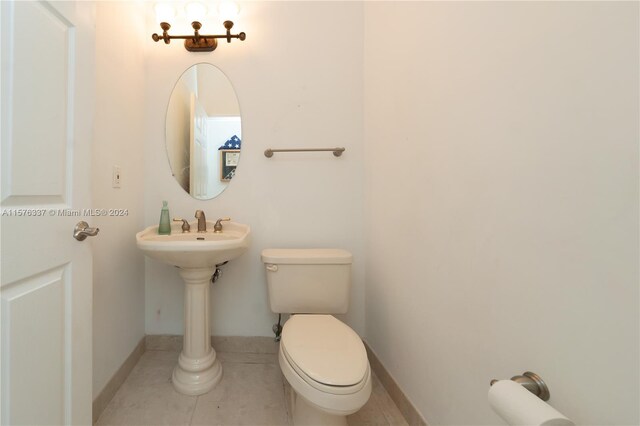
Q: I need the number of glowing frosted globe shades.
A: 3